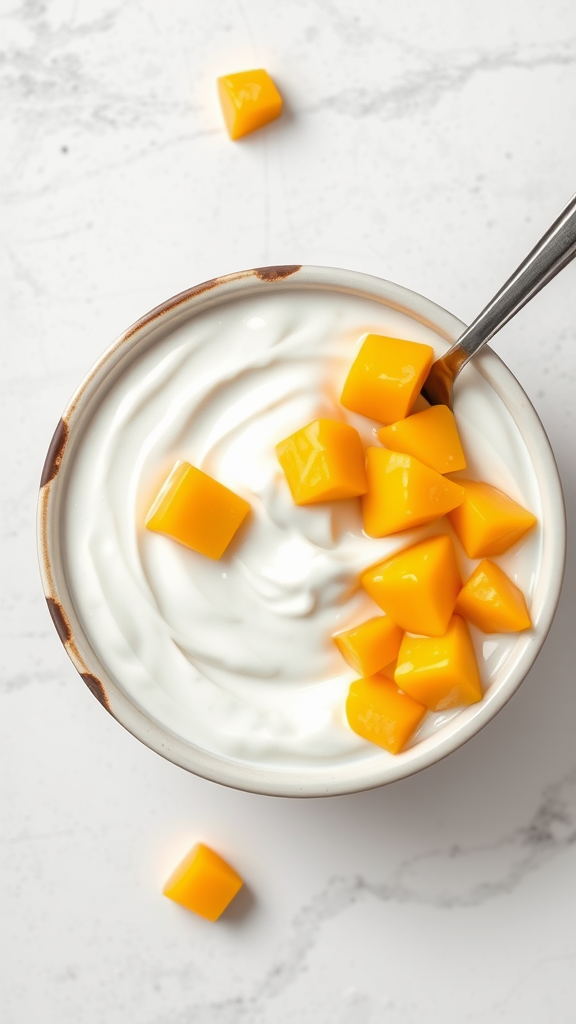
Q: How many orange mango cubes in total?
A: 13